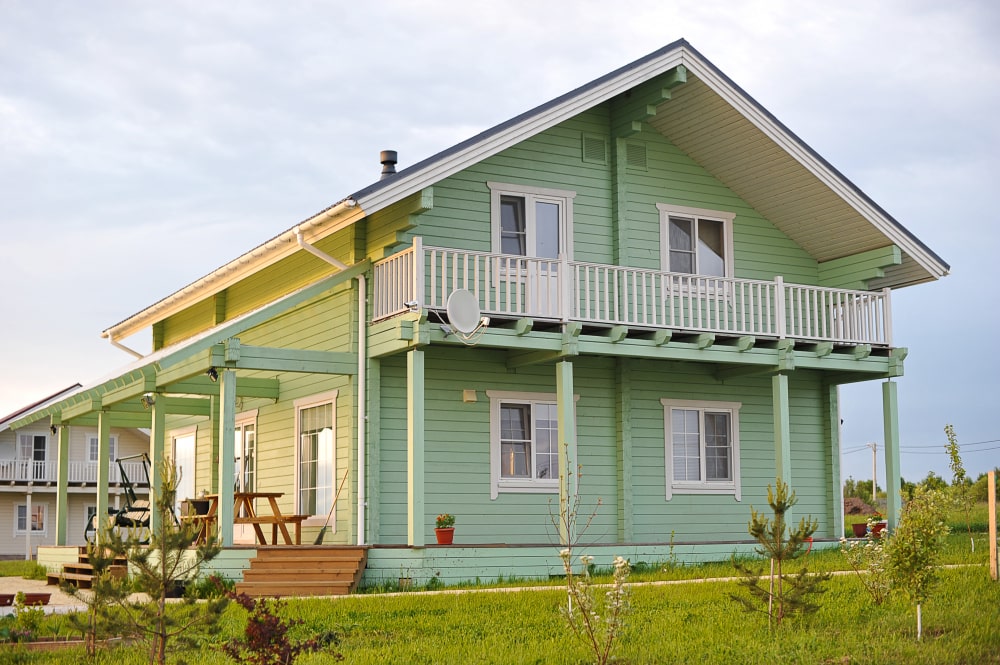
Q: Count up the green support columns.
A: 8